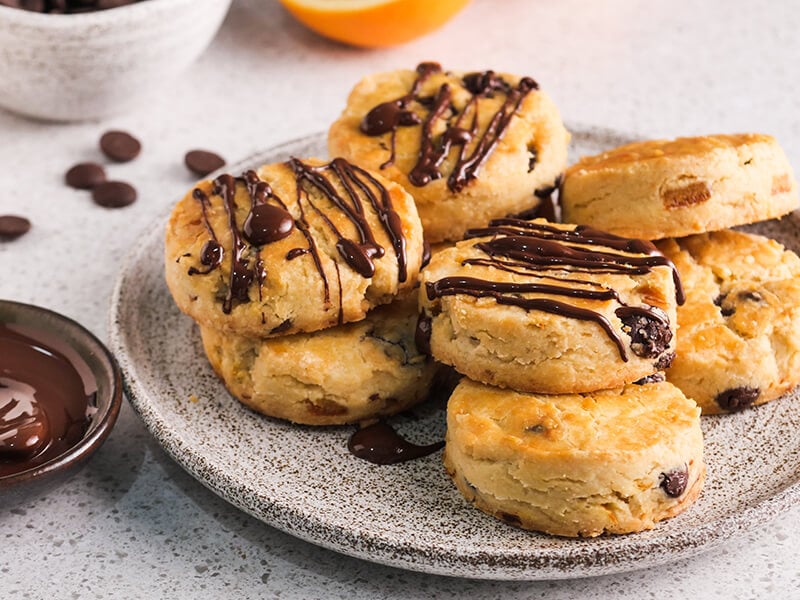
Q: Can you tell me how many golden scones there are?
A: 7